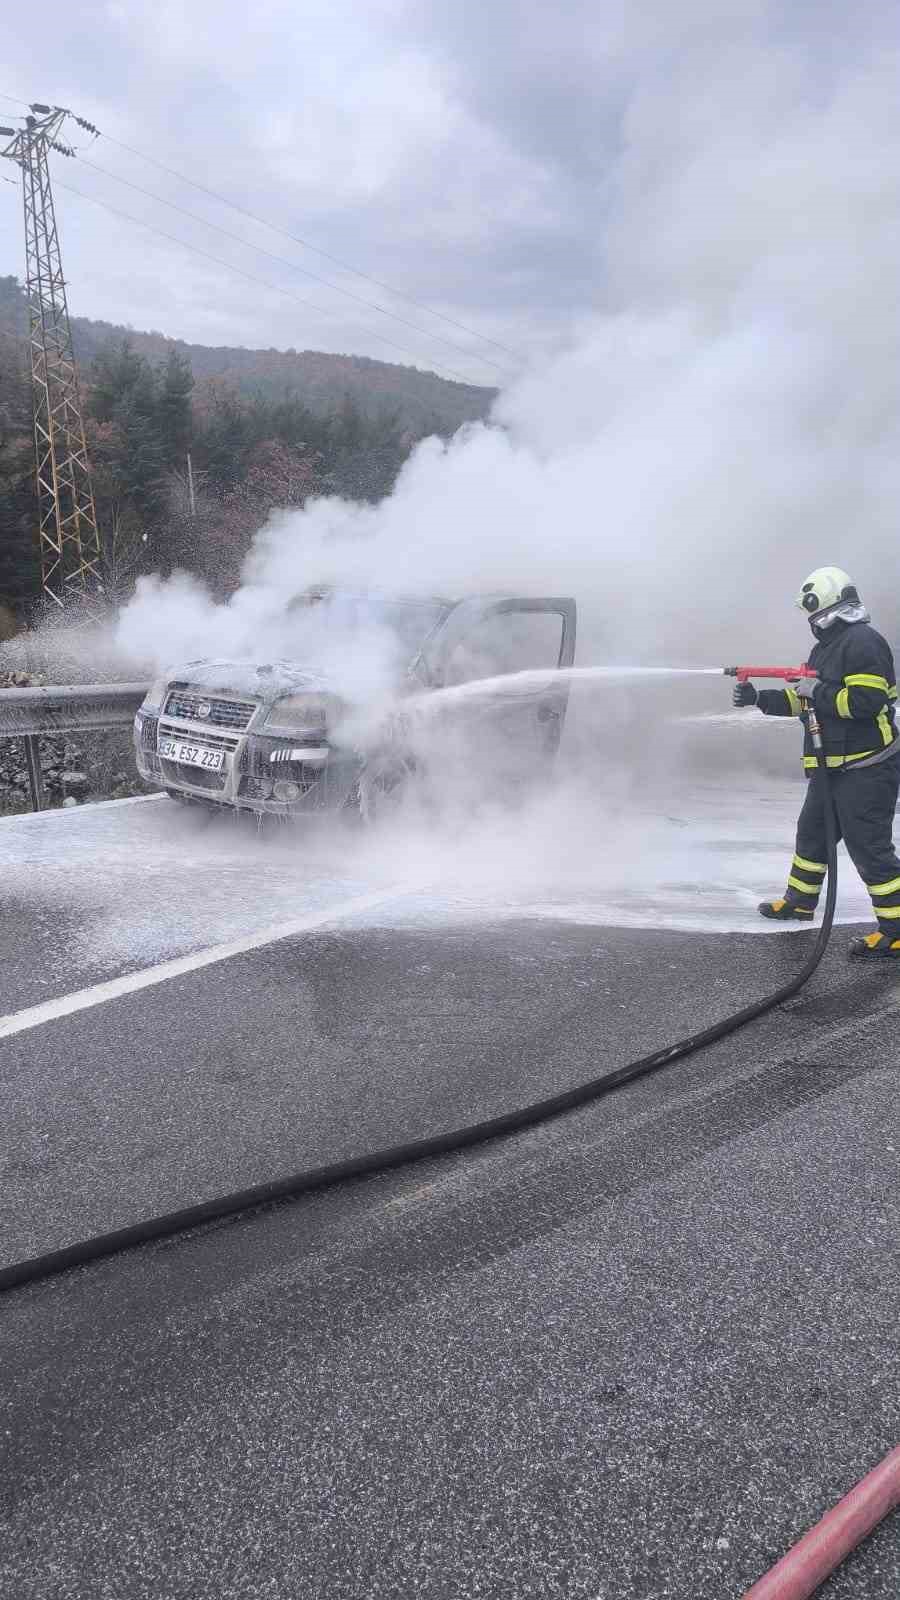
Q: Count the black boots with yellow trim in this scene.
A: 2